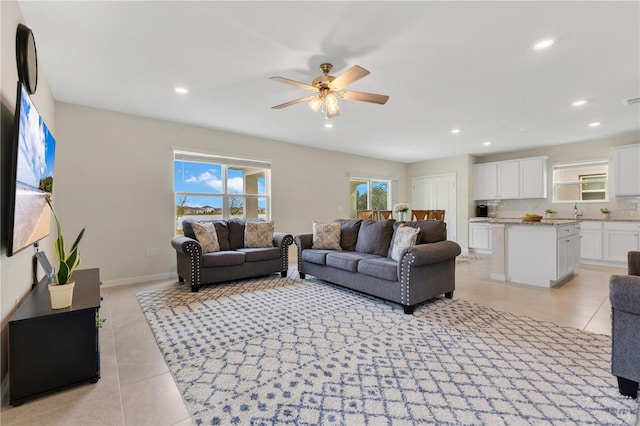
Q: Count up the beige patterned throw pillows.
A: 4